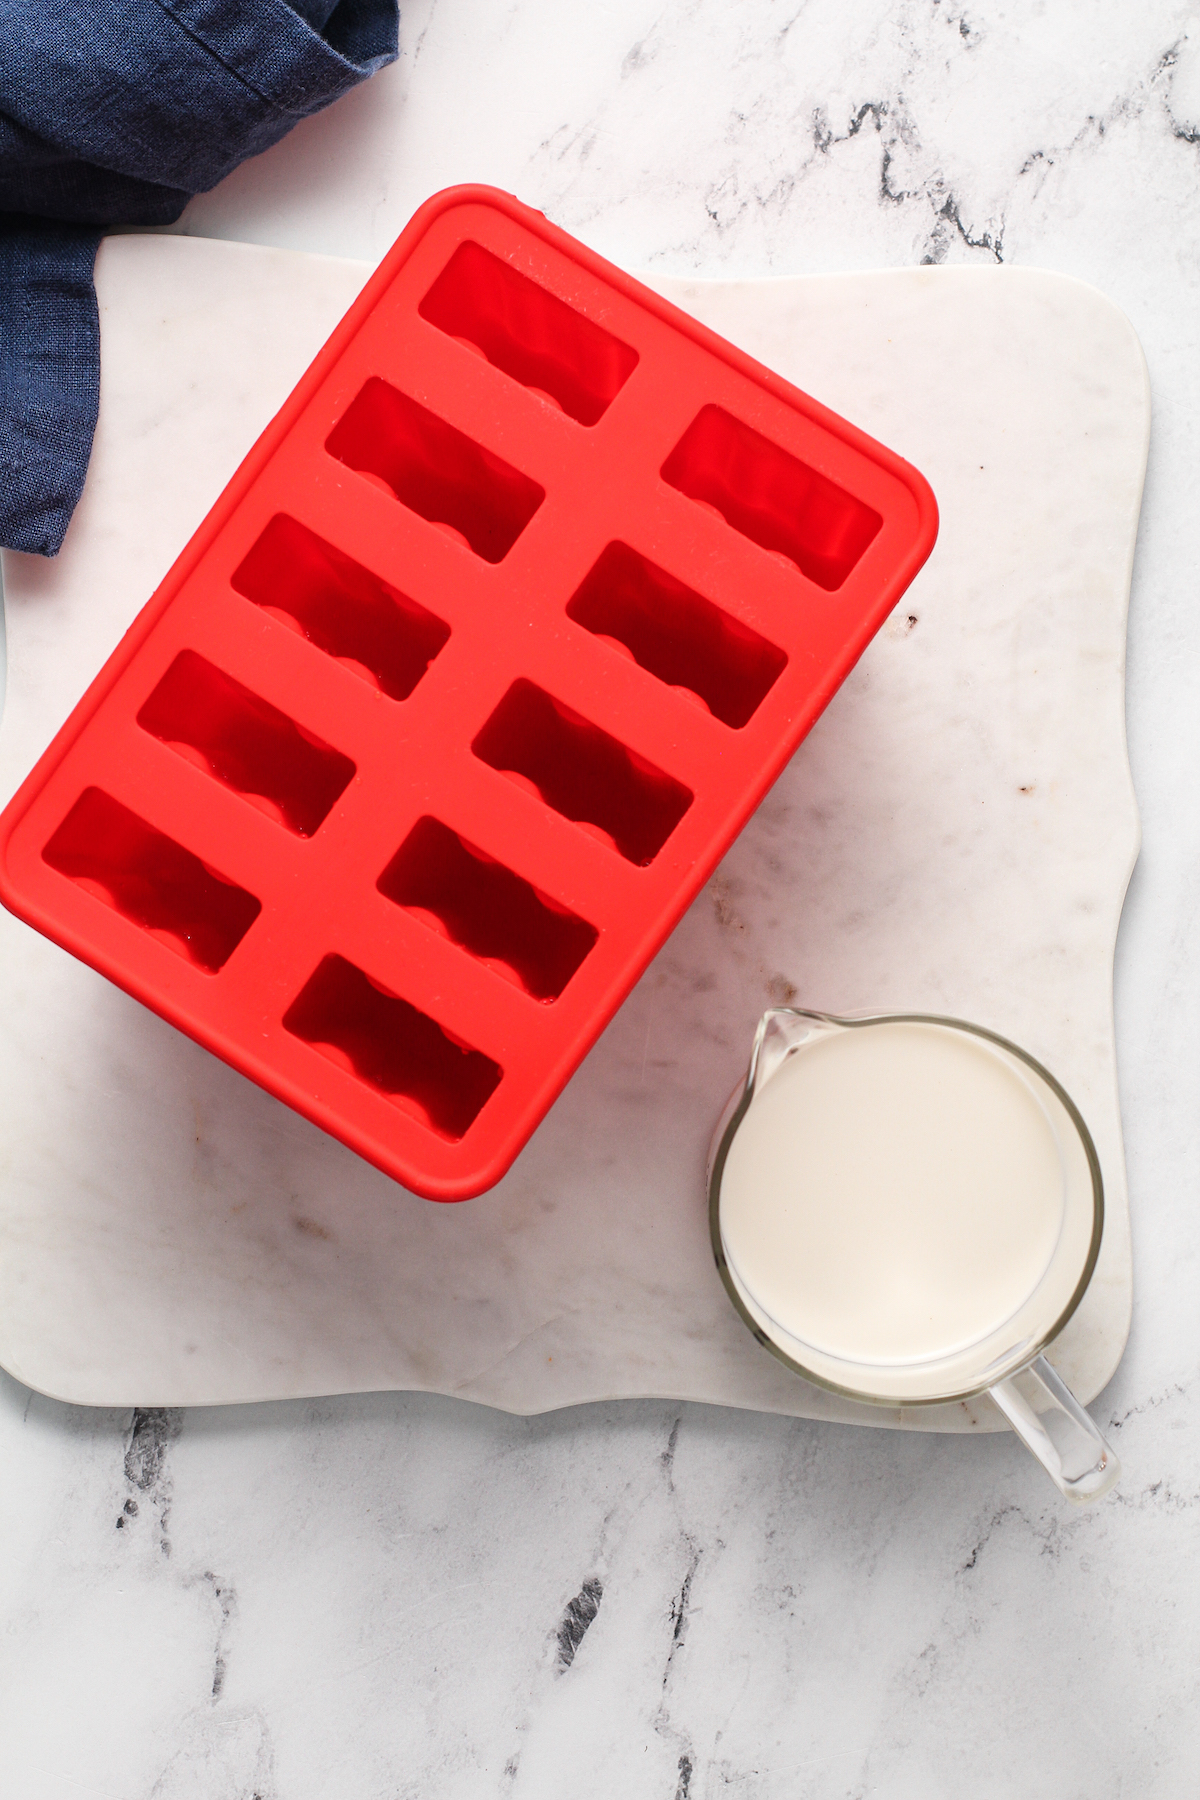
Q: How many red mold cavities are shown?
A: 10